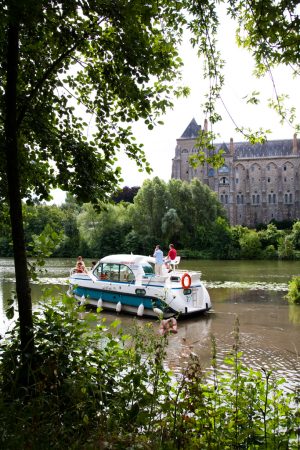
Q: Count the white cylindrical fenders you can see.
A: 6